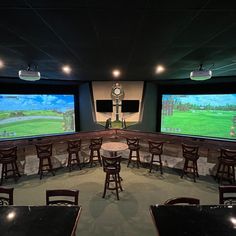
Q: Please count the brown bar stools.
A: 9